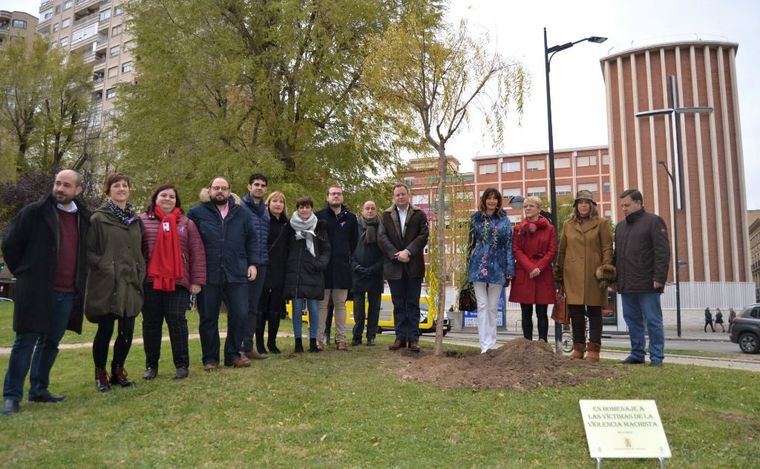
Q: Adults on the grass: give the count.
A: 14